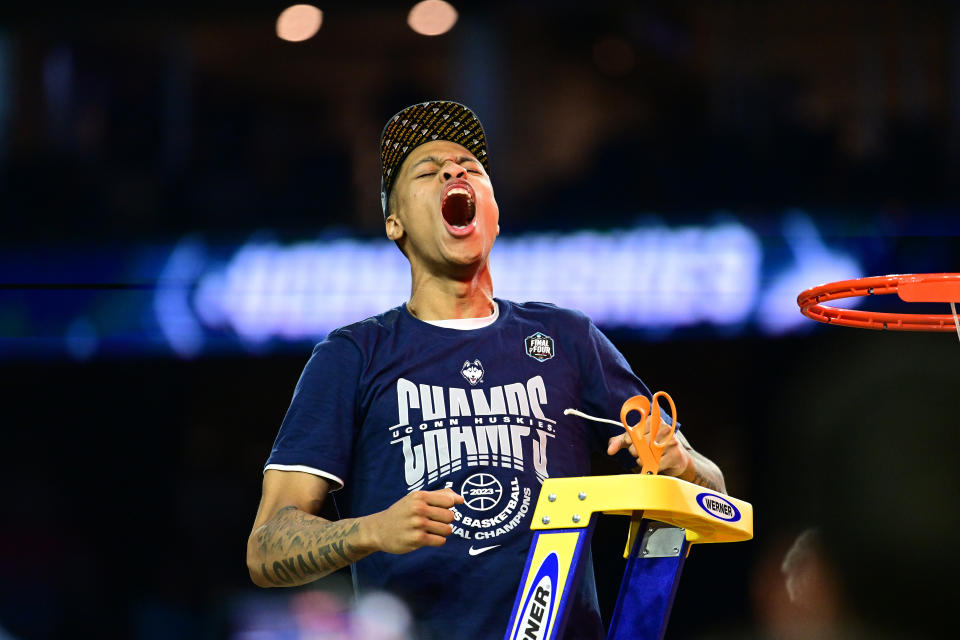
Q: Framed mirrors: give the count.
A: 0